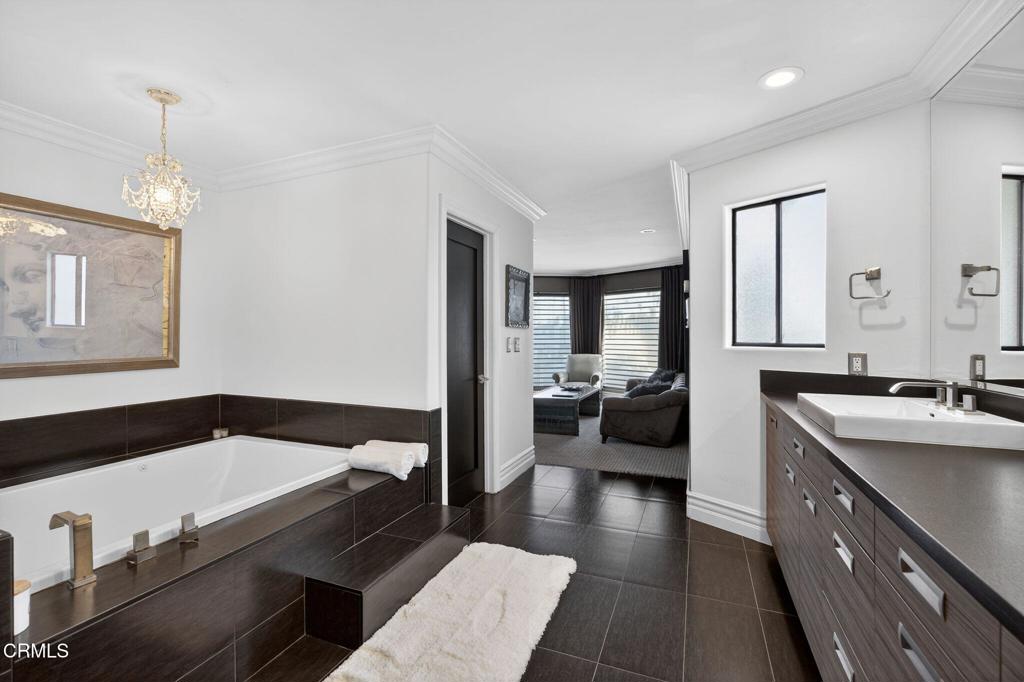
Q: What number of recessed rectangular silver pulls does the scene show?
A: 9